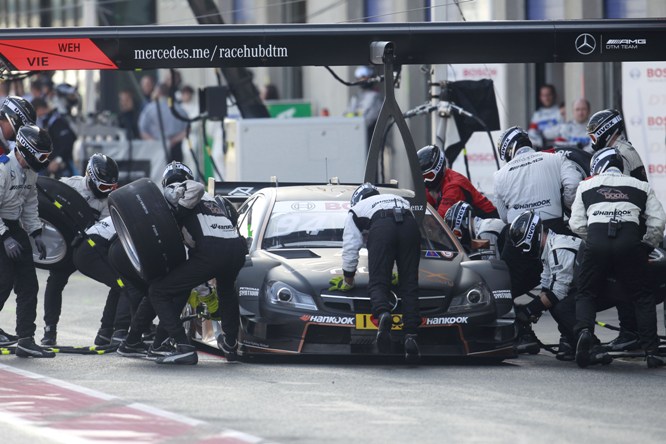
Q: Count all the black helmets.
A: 11